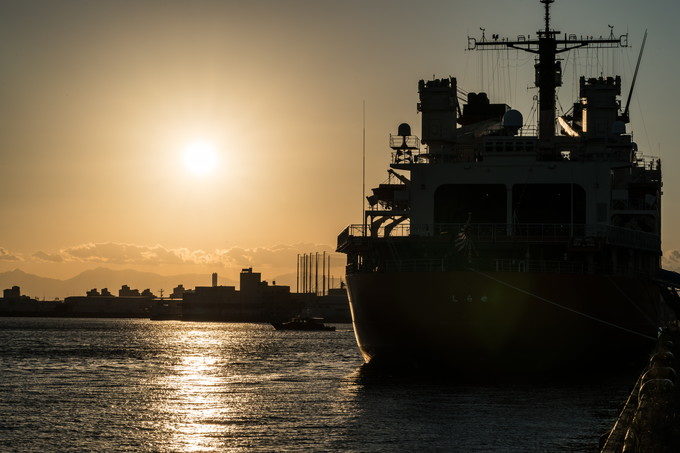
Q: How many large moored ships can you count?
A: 1